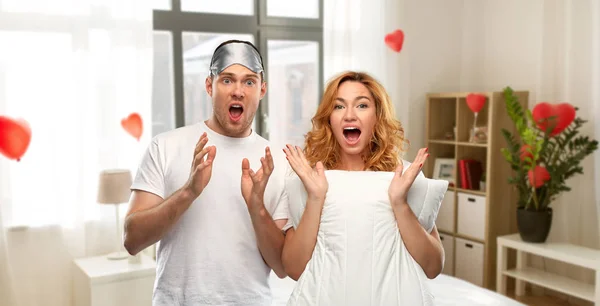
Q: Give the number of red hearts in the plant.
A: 3